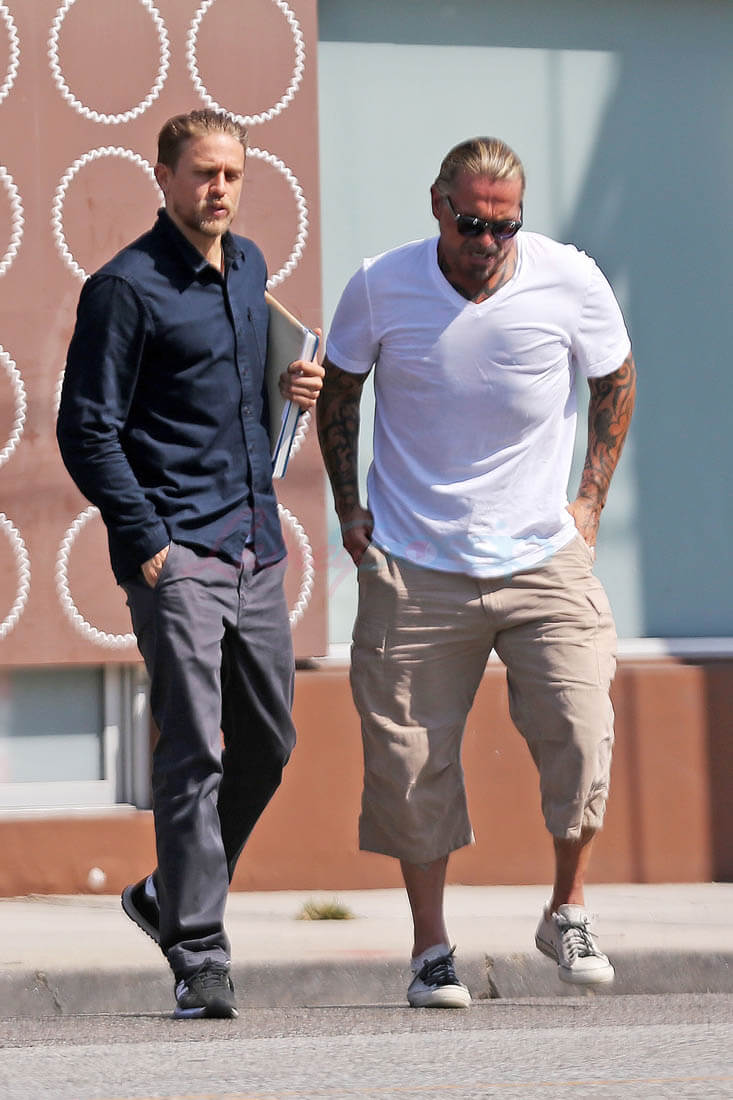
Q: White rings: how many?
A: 12